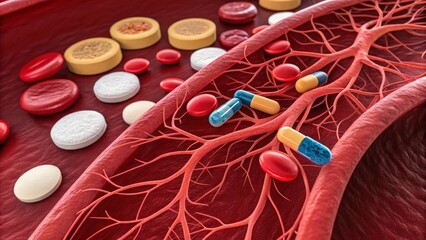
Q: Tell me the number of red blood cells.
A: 13